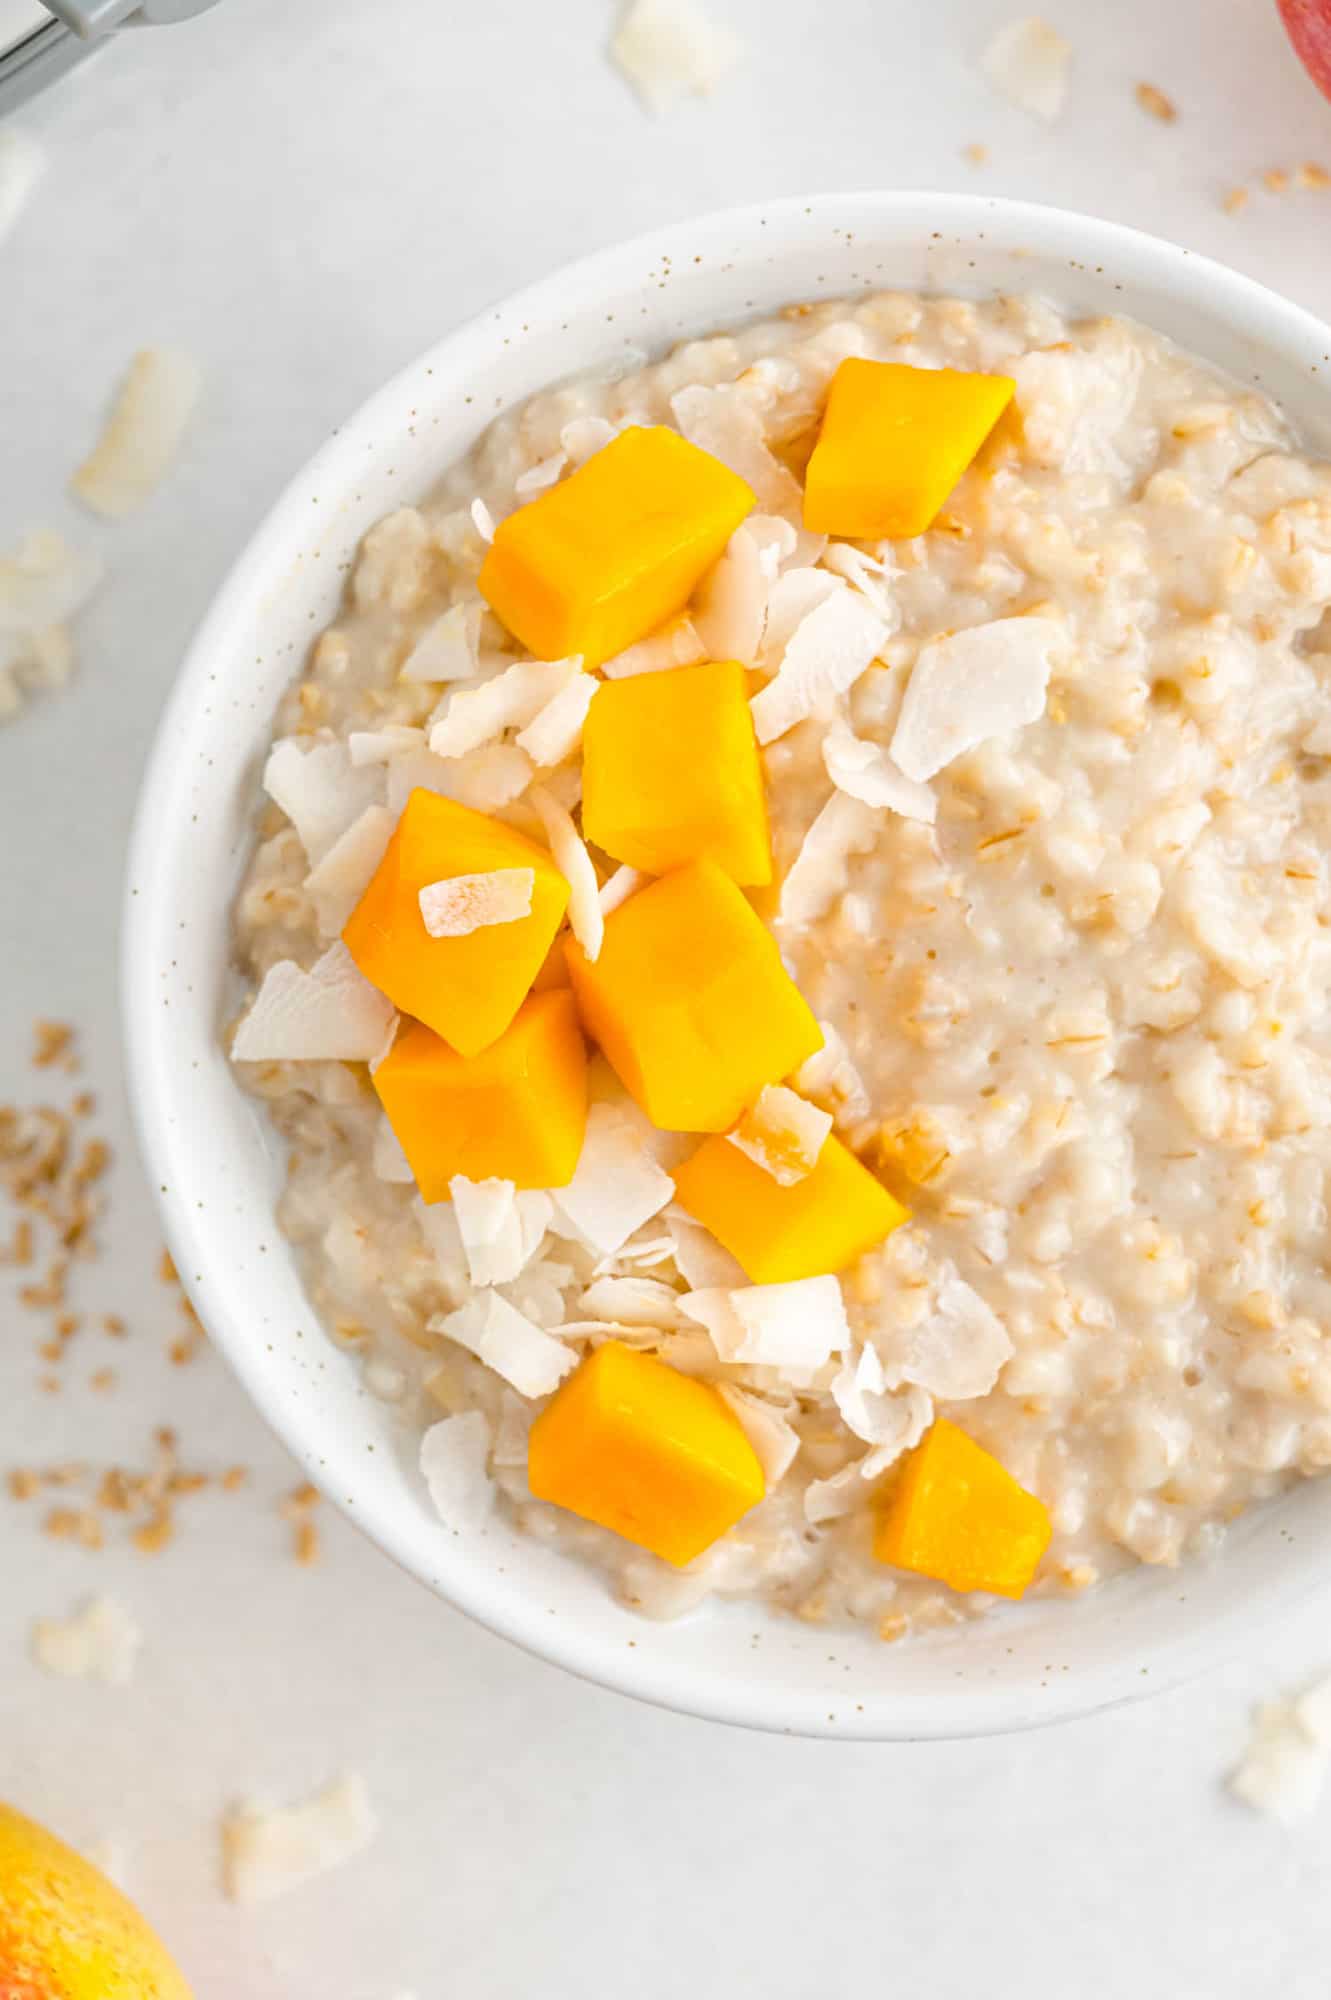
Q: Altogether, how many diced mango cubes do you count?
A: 9